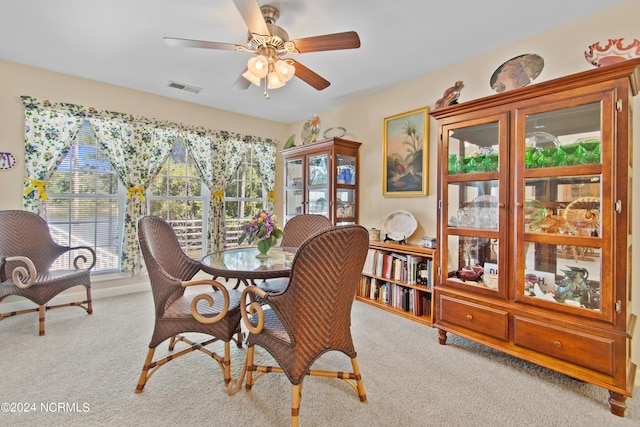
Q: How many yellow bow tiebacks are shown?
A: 4